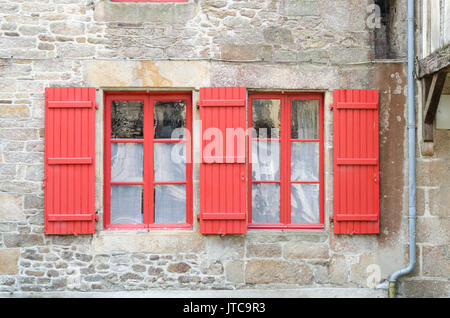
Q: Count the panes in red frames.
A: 12